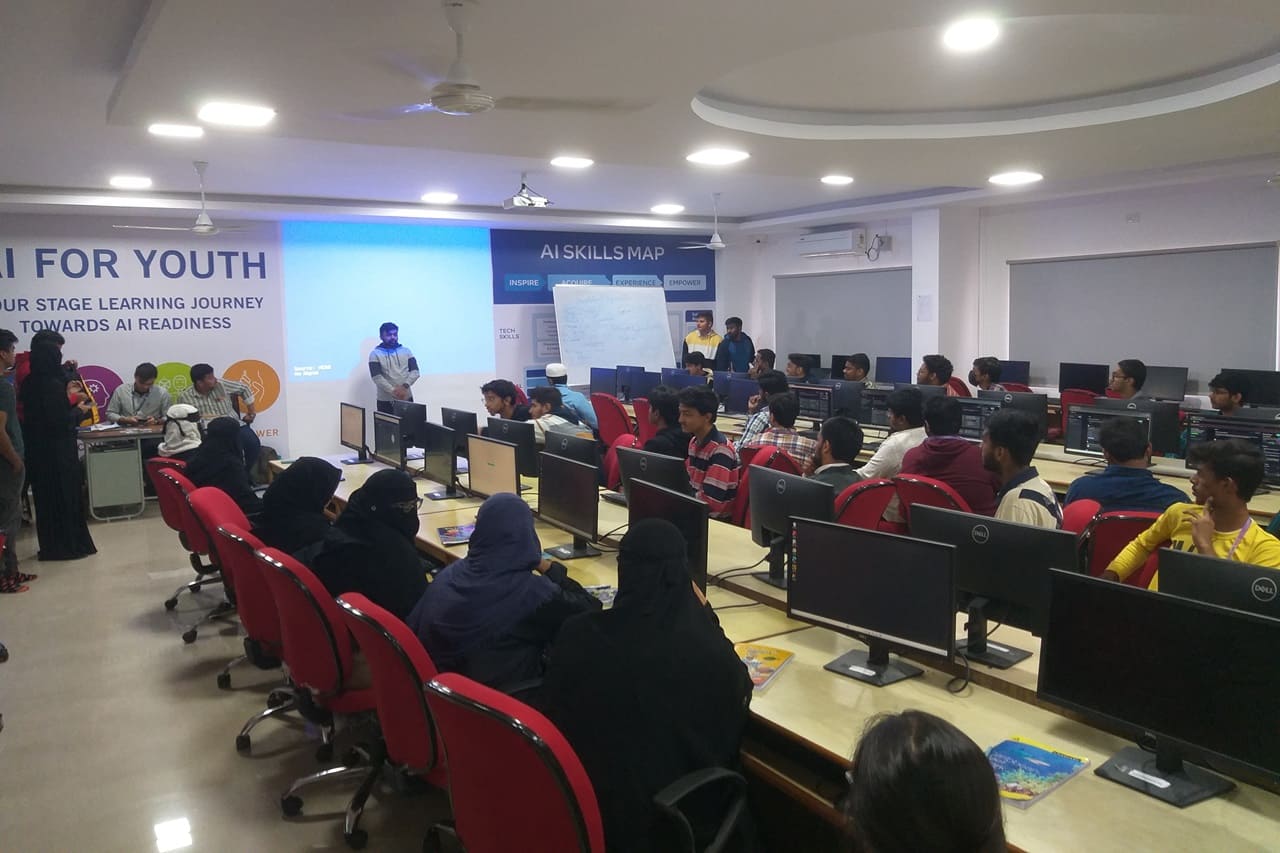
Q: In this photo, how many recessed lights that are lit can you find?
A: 10